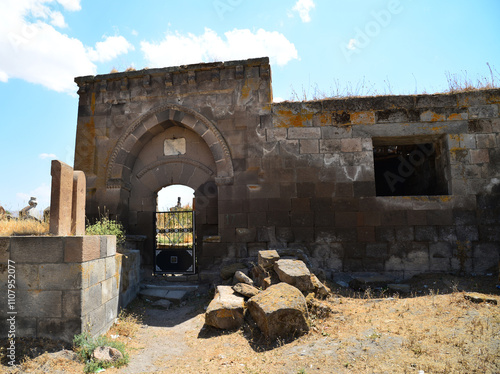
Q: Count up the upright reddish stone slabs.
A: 2